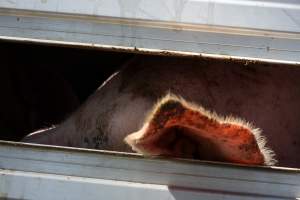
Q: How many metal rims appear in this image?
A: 2